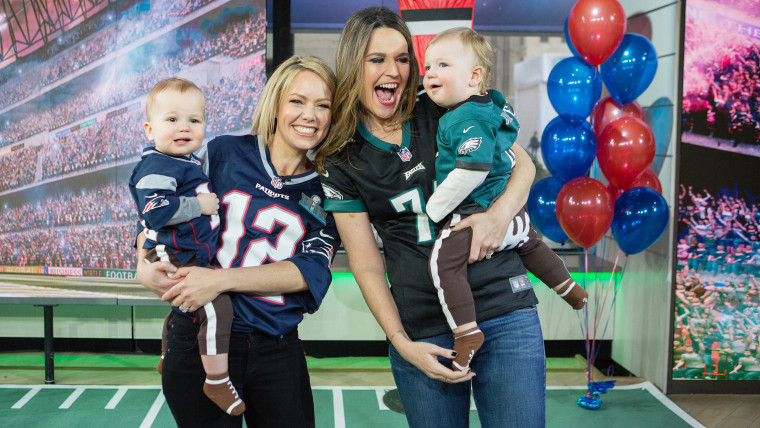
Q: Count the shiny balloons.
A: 11